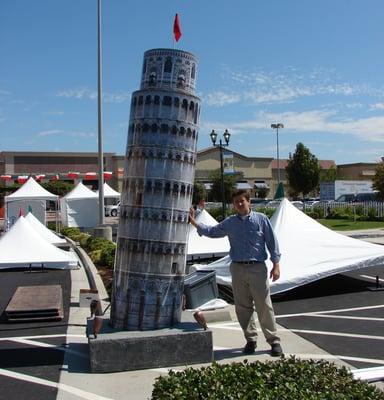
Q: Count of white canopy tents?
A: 7